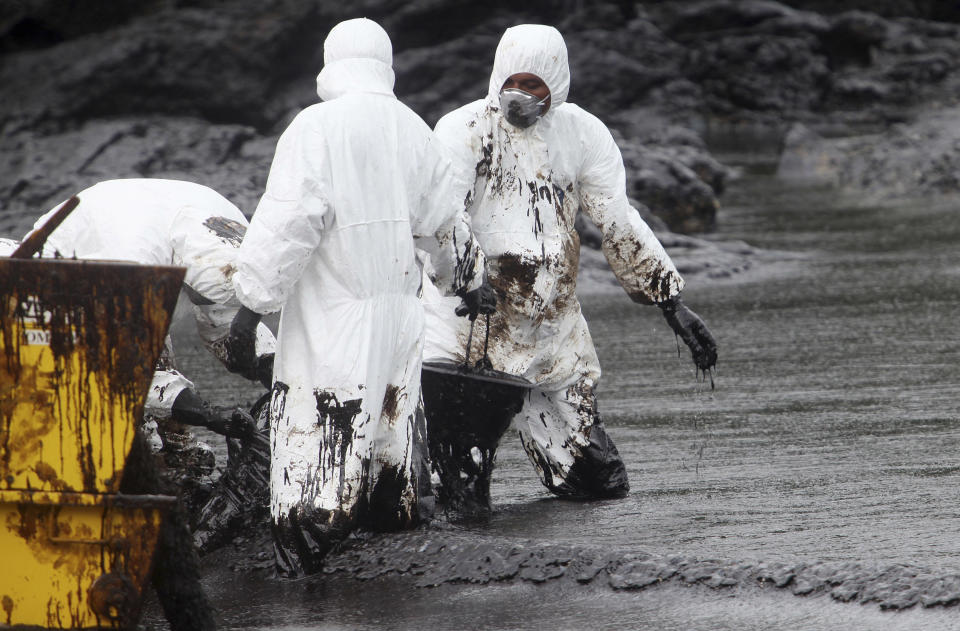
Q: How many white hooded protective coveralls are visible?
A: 3